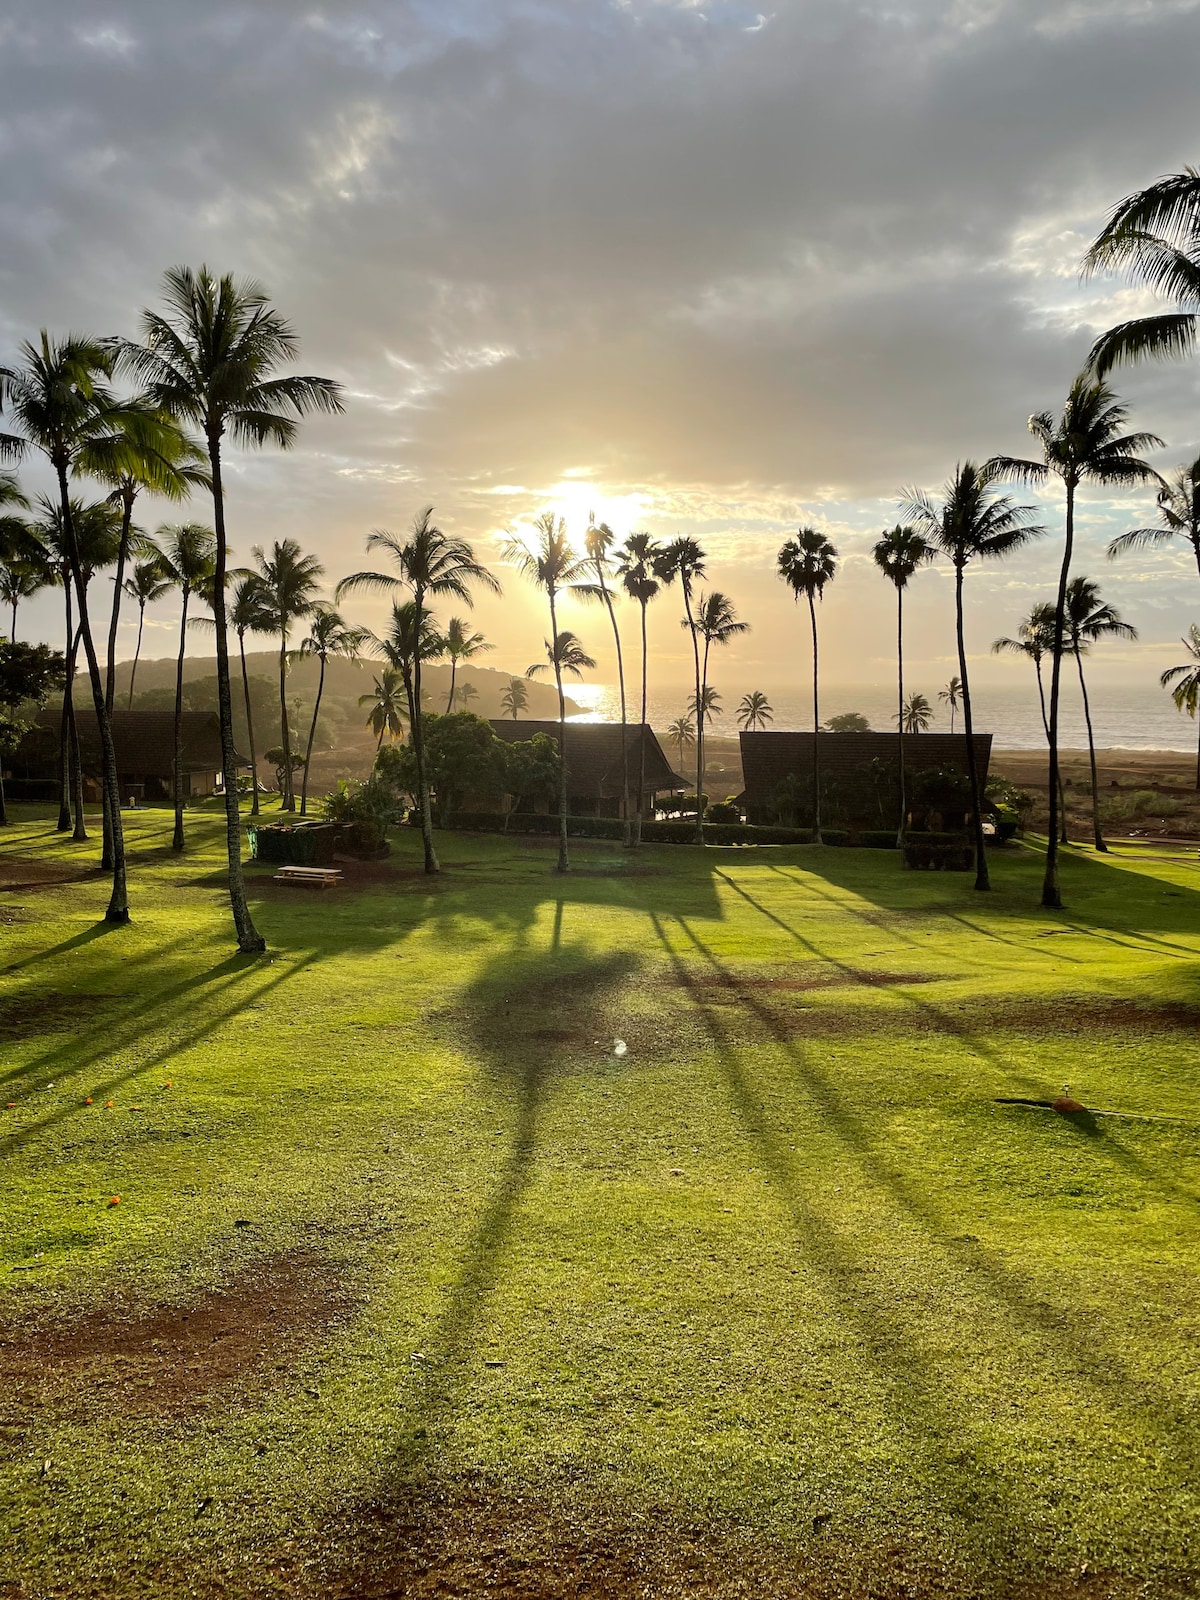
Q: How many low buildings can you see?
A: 3